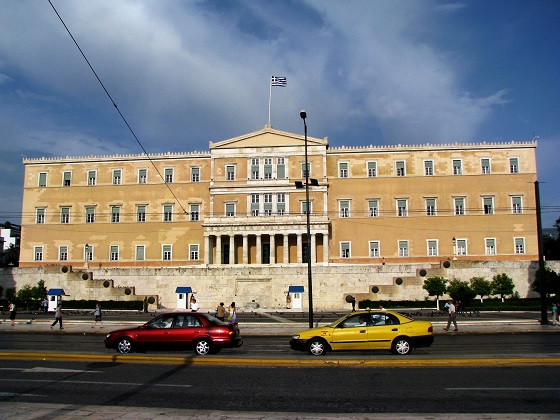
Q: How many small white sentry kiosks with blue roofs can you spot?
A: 3